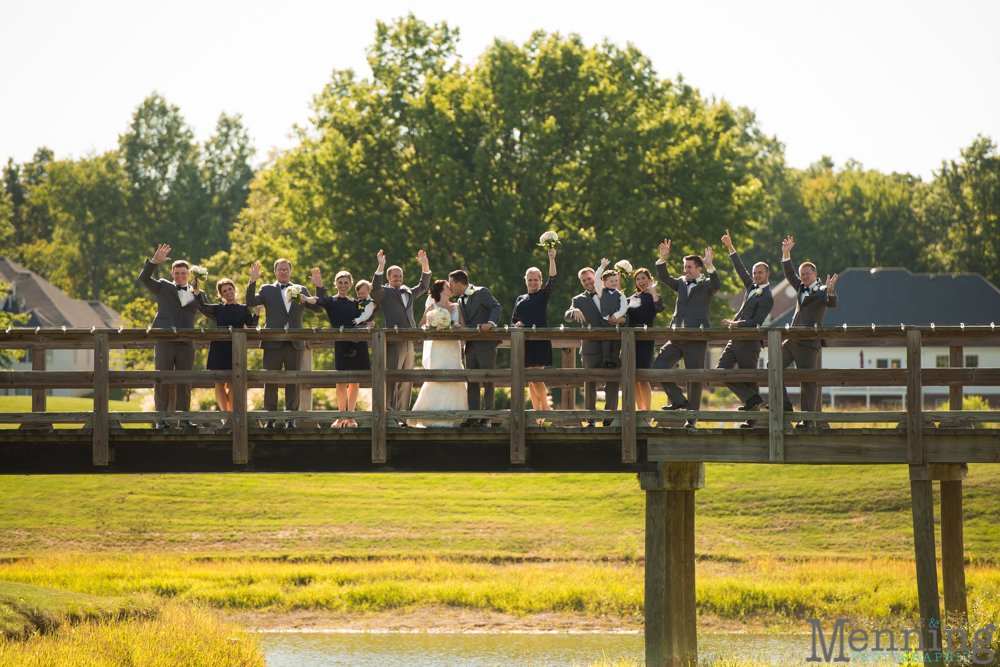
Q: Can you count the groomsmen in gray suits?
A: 7